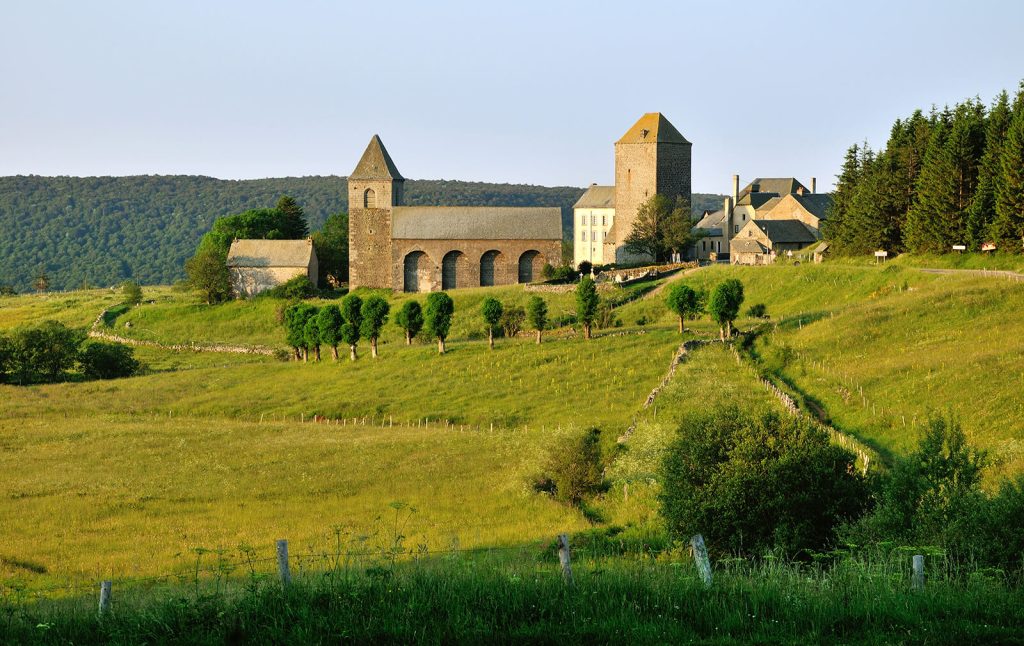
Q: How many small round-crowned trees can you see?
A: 14